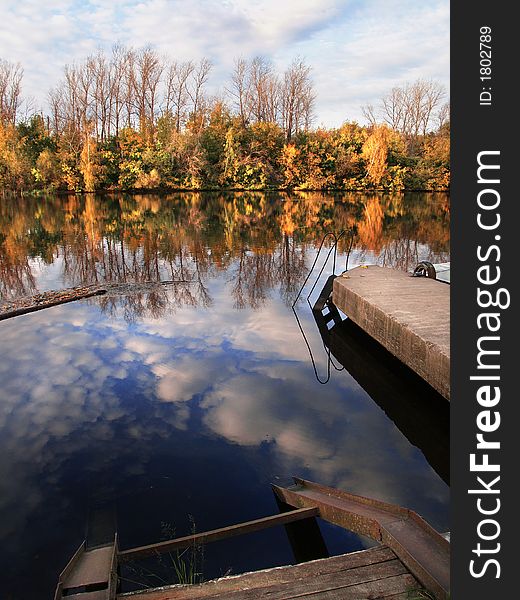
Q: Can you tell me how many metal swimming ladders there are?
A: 1